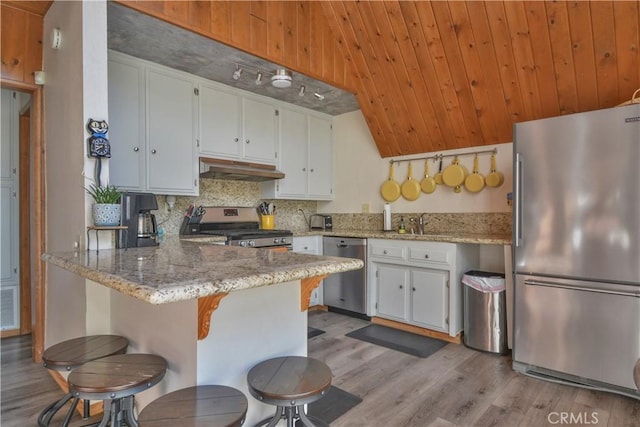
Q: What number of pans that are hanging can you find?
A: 7